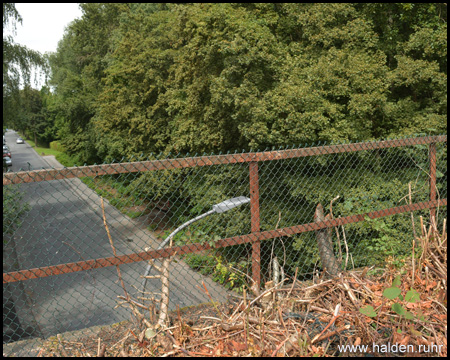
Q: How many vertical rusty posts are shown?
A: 2